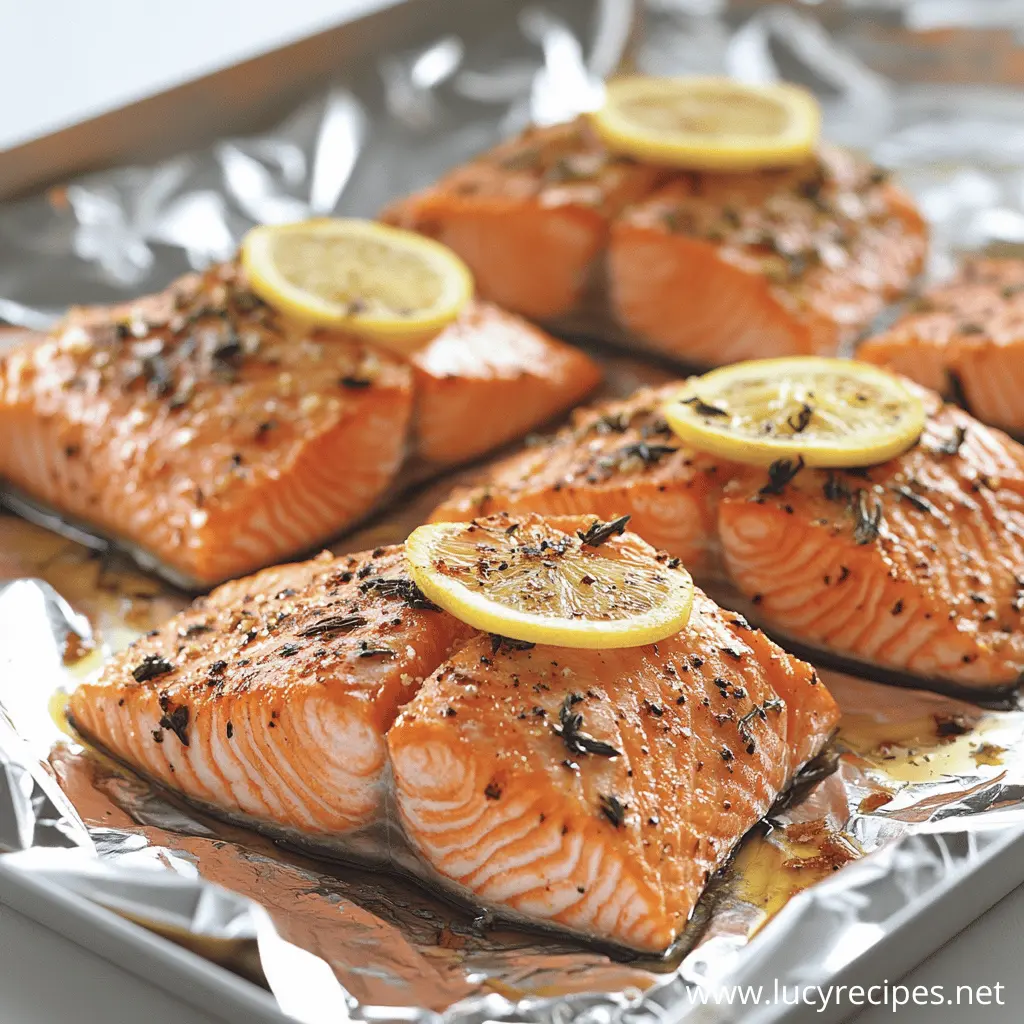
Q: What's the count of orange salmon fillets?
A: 5